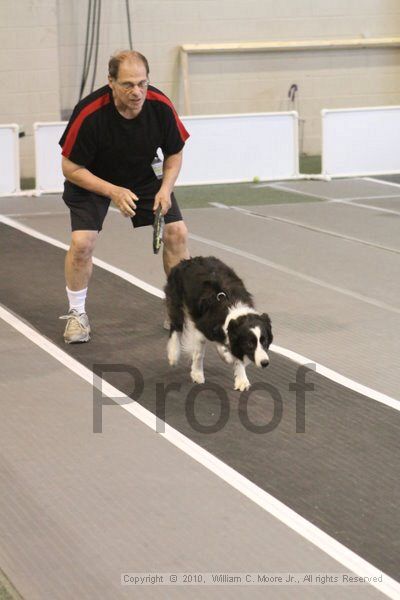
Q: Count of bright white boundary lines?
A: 2